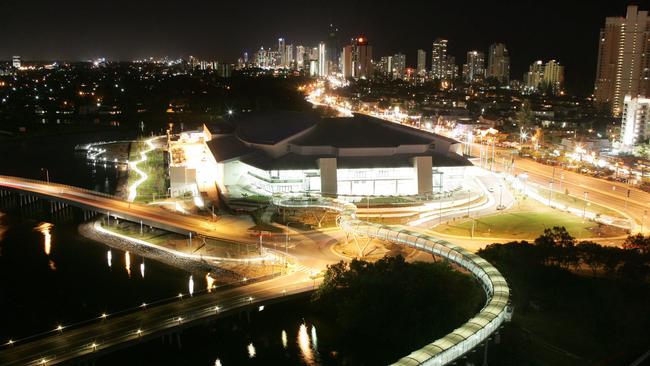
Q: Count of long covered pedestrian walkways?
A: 1